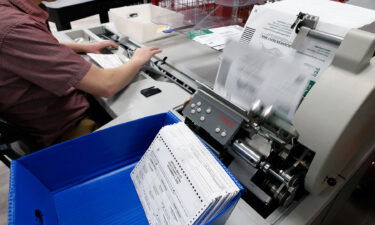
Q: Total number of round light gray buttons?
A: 8